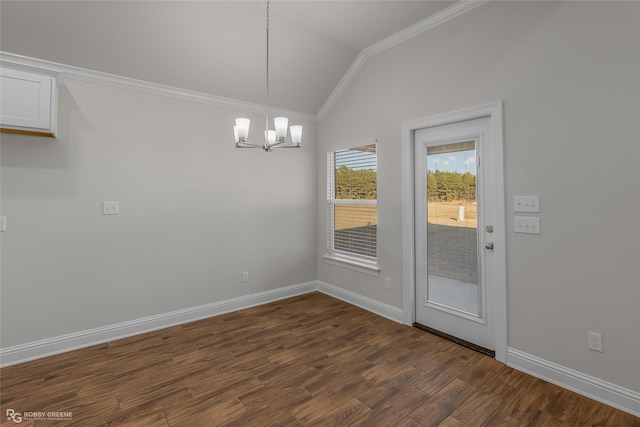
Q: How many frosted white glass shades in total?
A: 5